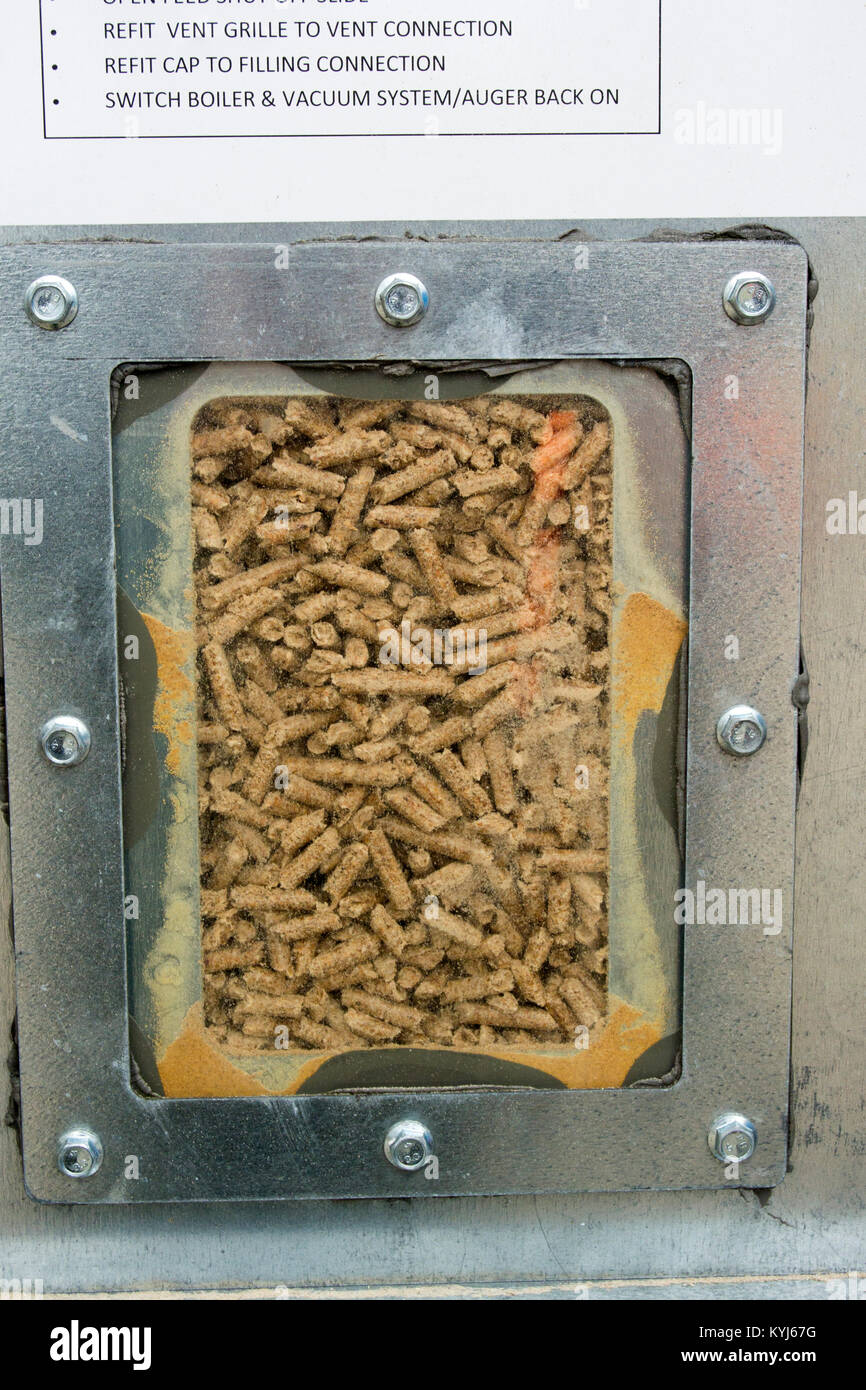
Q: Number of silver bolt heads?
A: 8